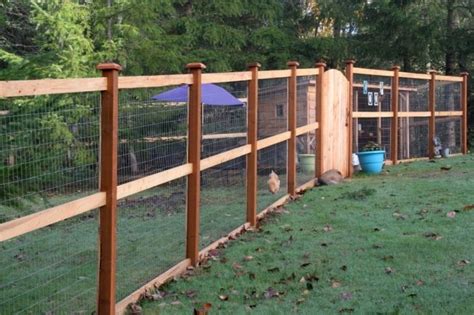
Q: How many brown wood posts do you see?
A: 9